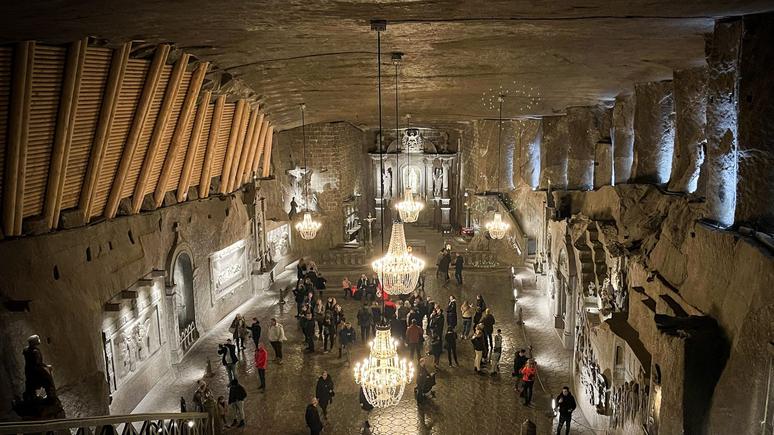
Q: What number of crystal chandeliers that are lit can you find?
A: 5